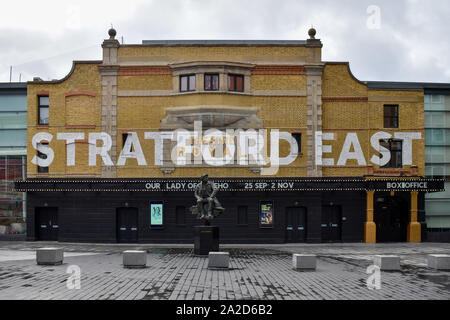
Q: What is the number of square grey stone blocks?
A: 6